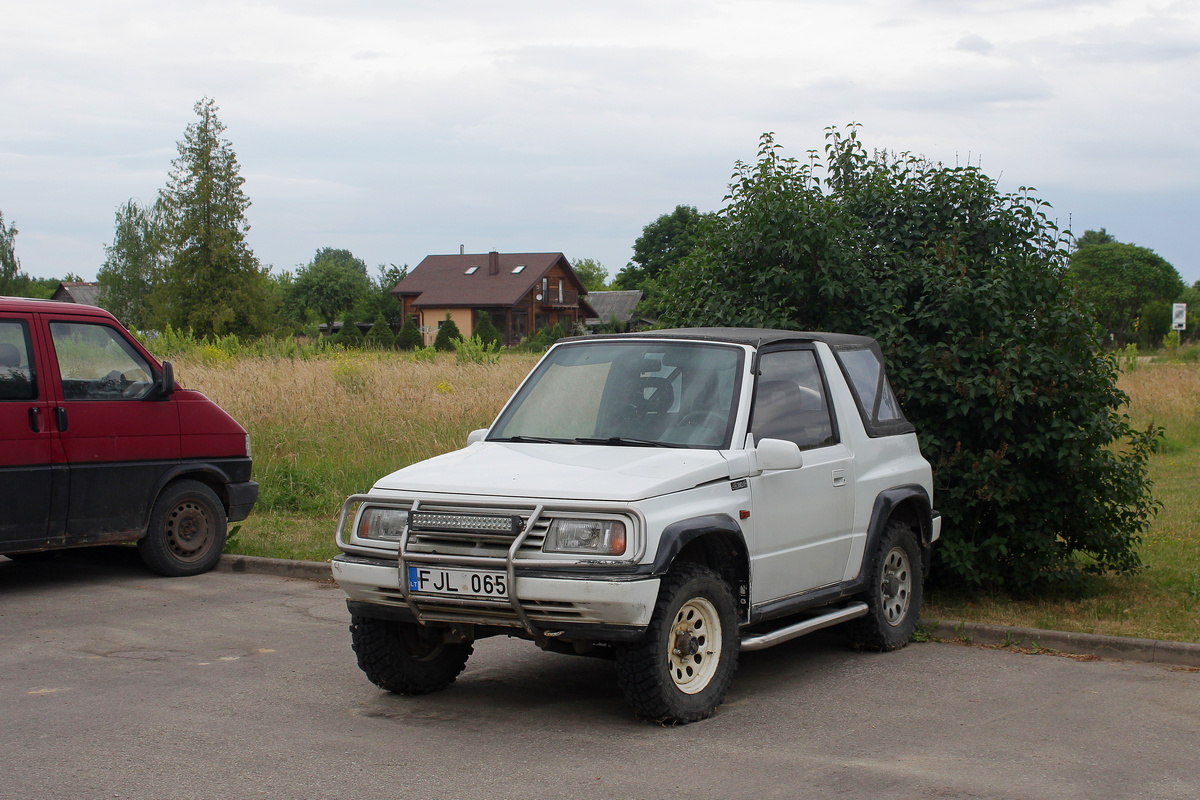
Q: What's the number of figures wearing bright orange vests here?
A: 0